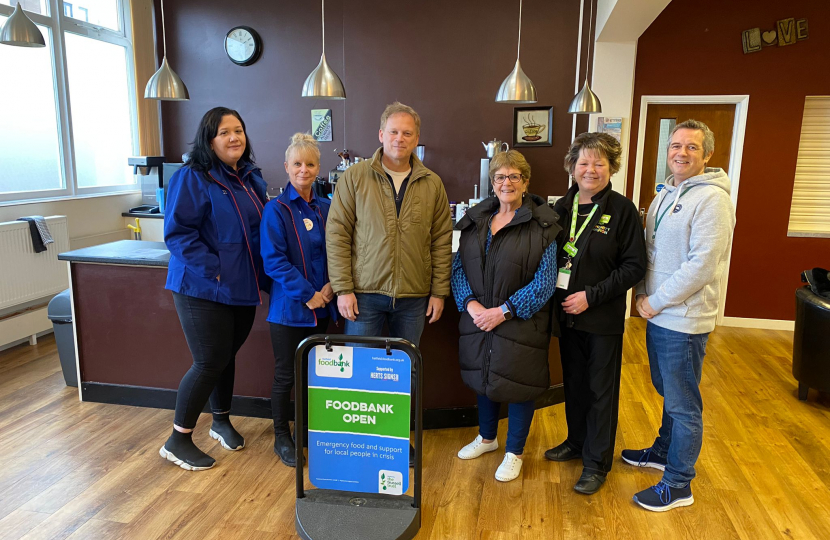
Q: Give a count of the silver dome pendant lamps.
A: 5